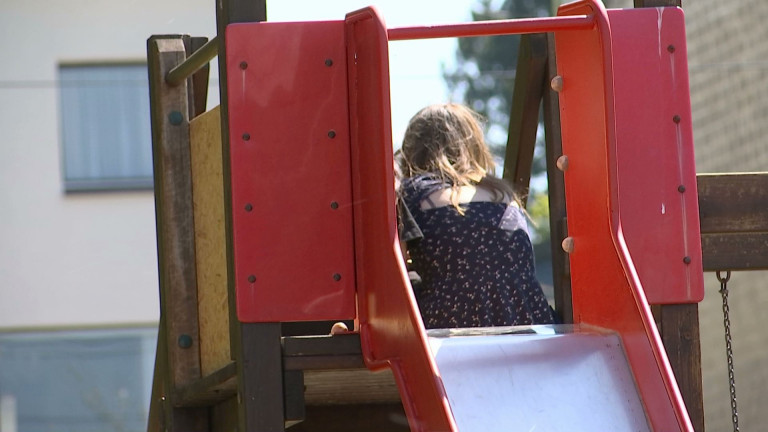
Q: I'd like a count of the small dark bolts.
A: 12